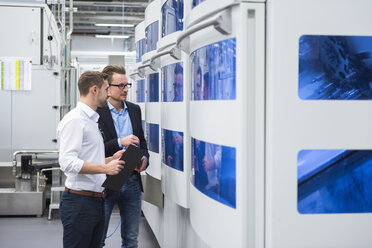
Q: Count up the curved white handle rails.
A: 4